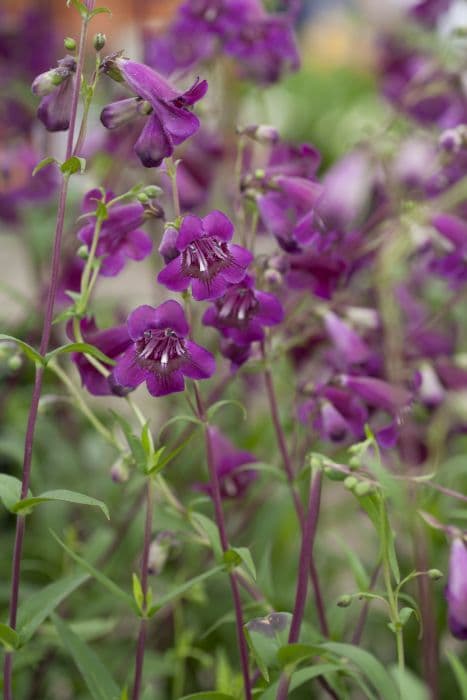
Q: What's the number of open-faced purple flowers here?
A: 3